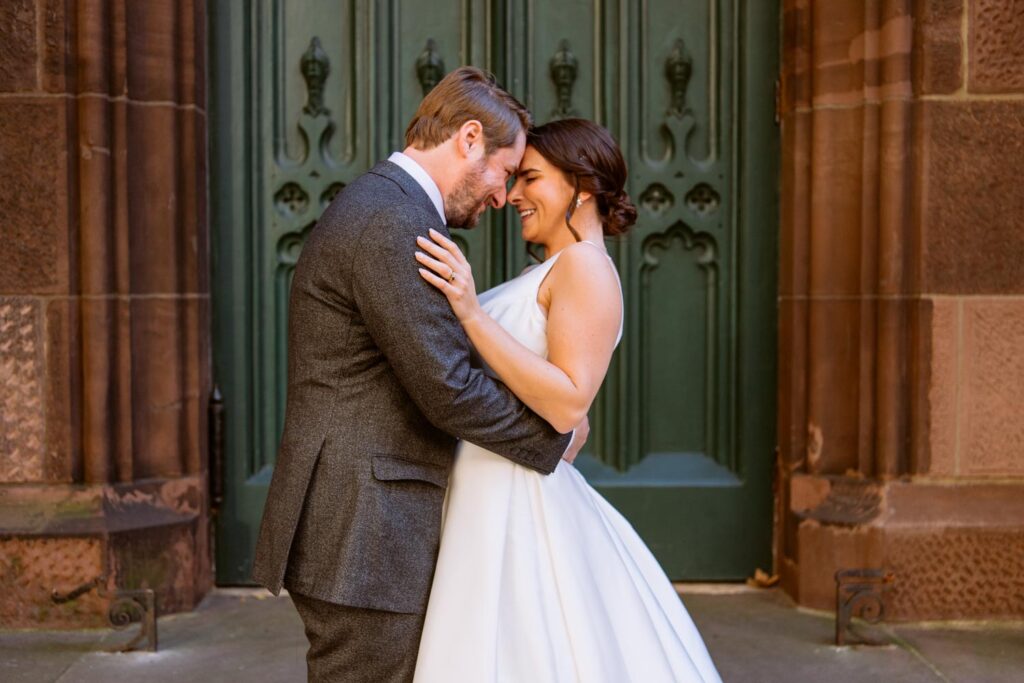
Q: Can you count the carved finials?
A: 4